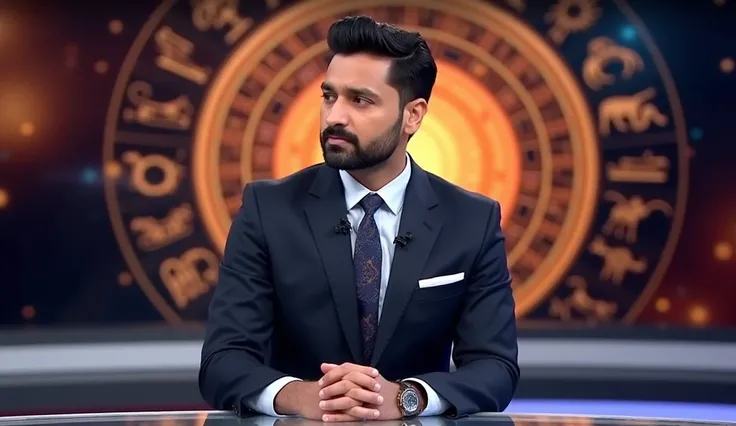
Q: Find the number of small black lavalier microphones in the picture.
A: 2